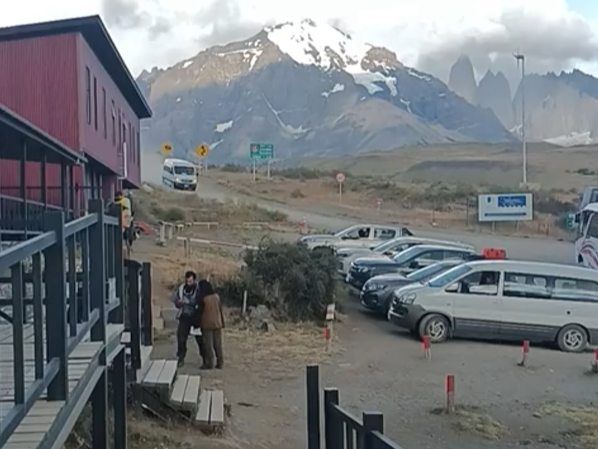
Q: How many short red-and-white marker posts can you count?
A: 5